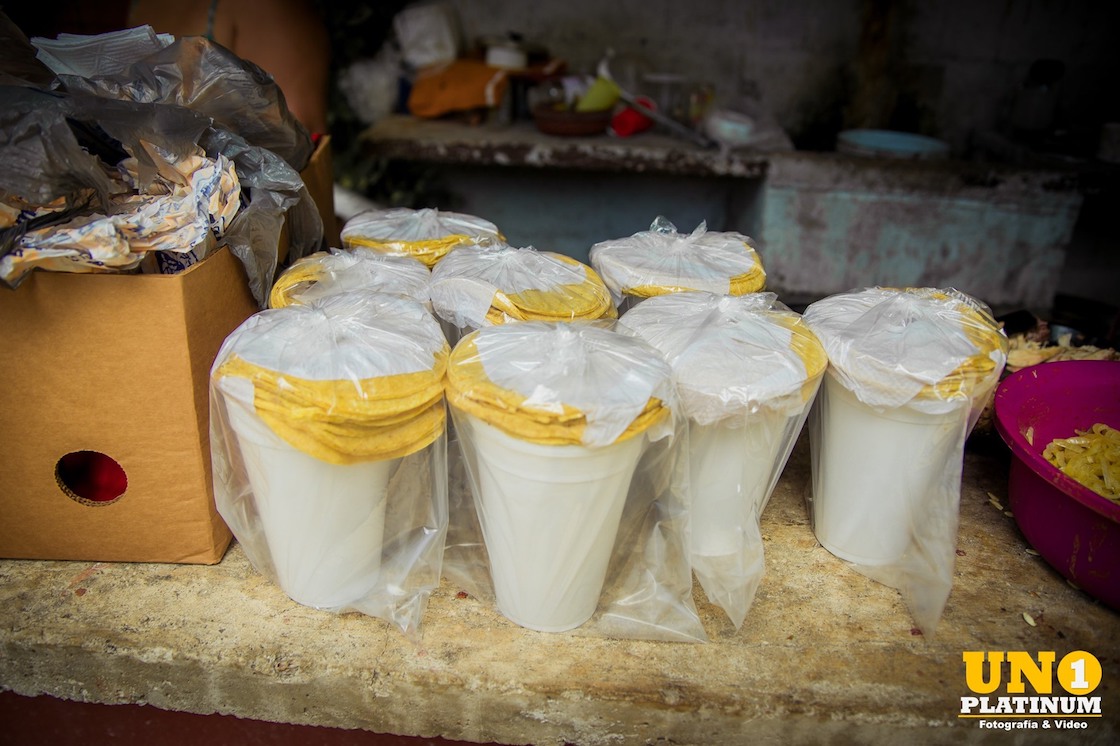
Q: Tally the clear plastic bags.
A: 8